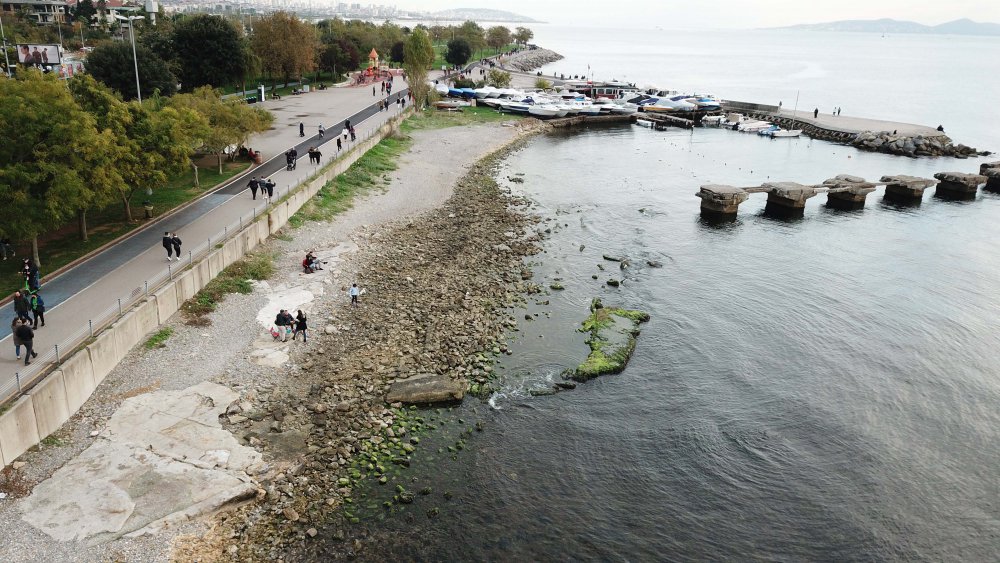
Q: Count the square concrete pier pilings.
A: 6